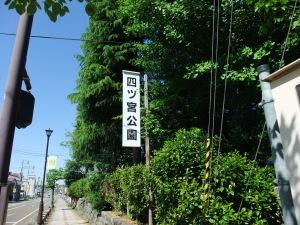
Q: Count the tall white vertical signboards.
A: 1